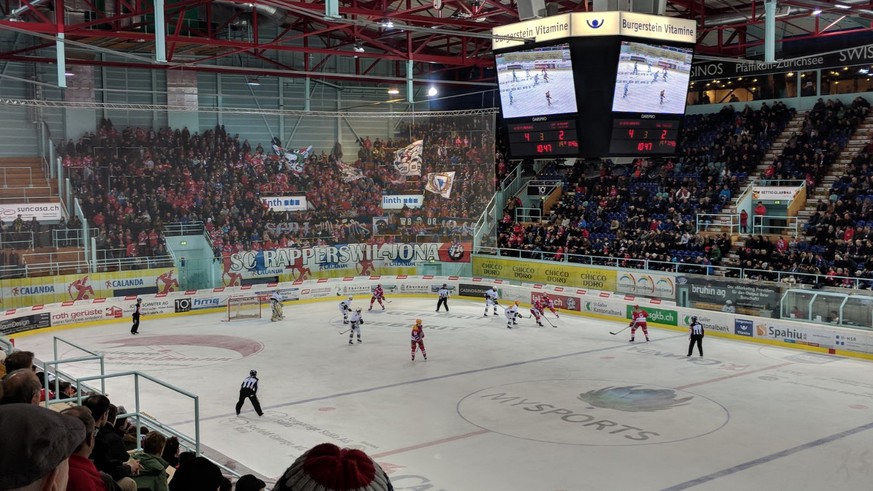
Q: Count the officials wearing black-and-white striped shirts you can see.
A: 4